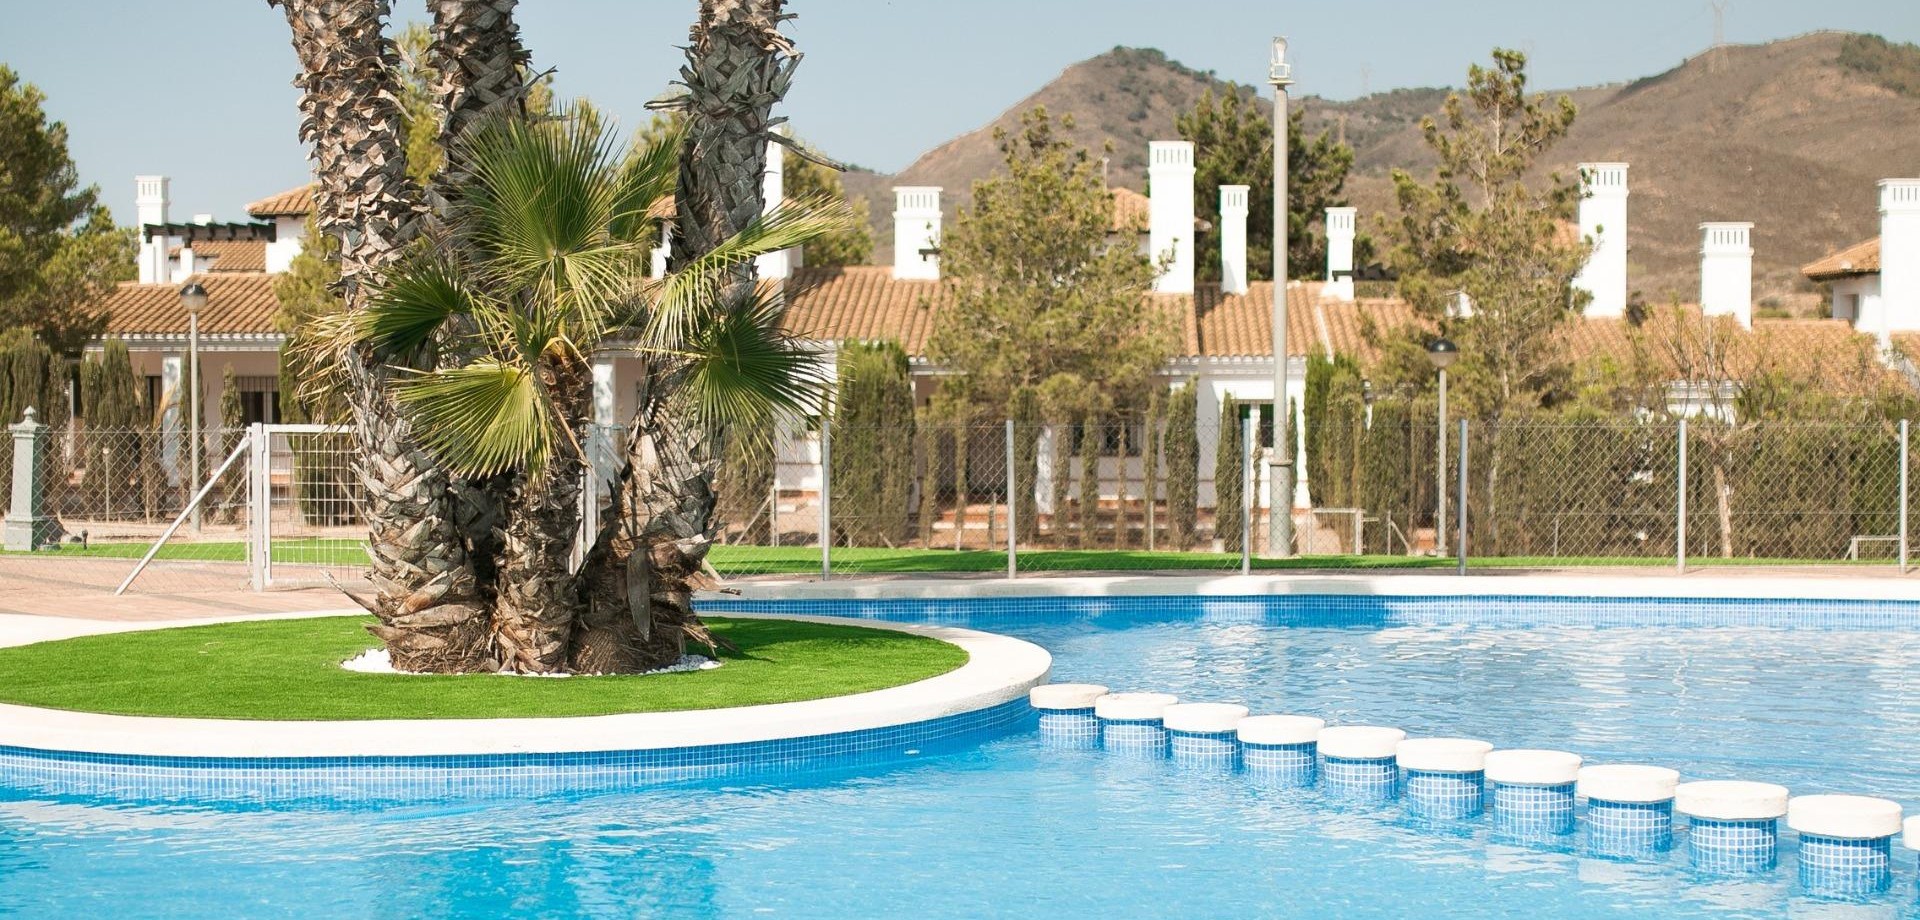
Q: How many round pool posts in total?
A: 11